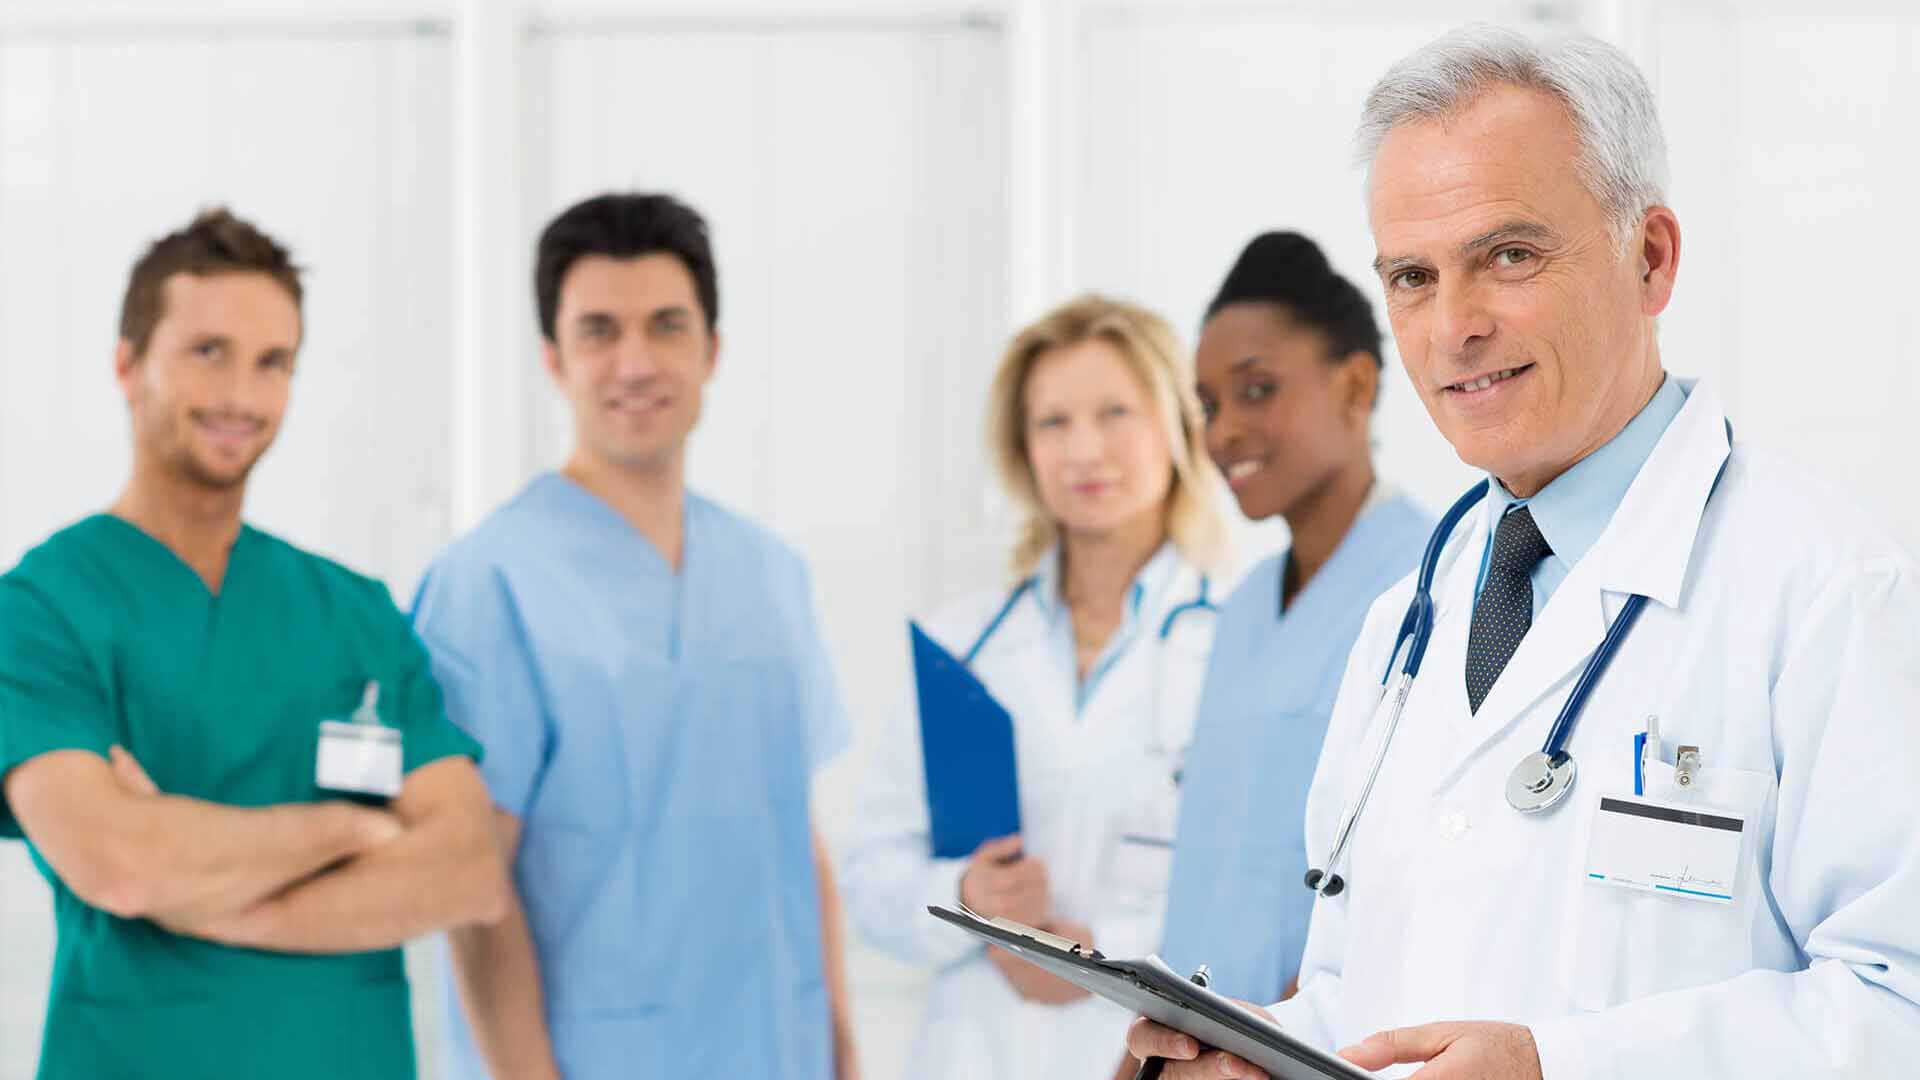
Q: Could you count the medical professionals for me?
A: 5